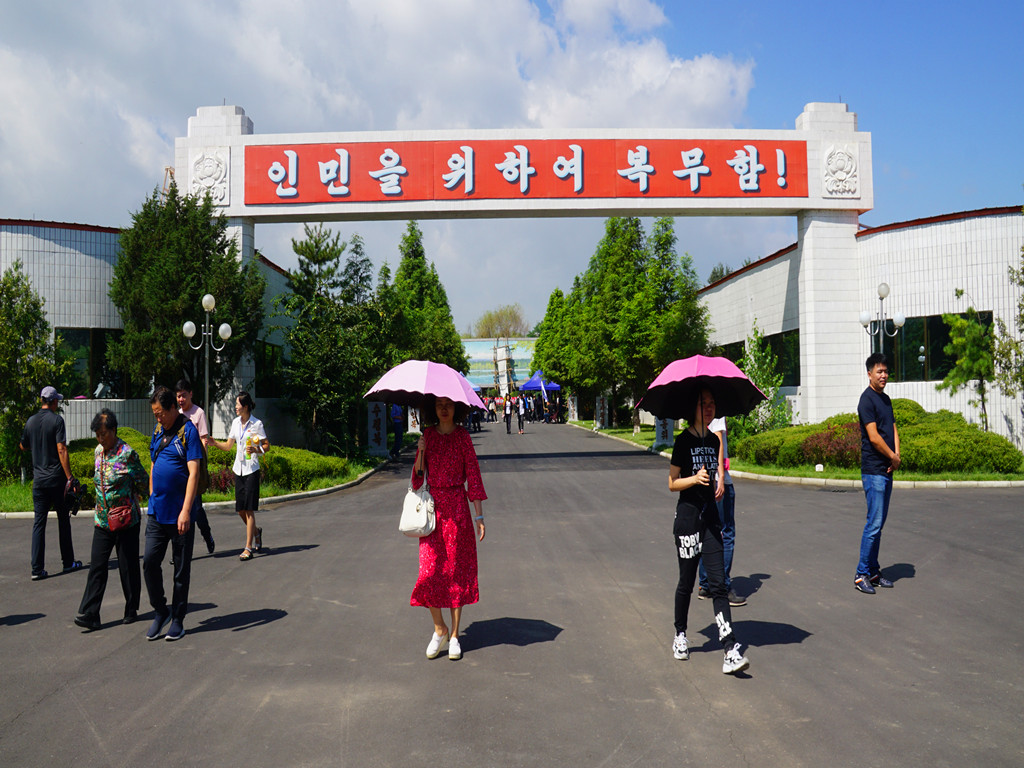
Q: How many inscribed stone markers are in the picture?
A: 5